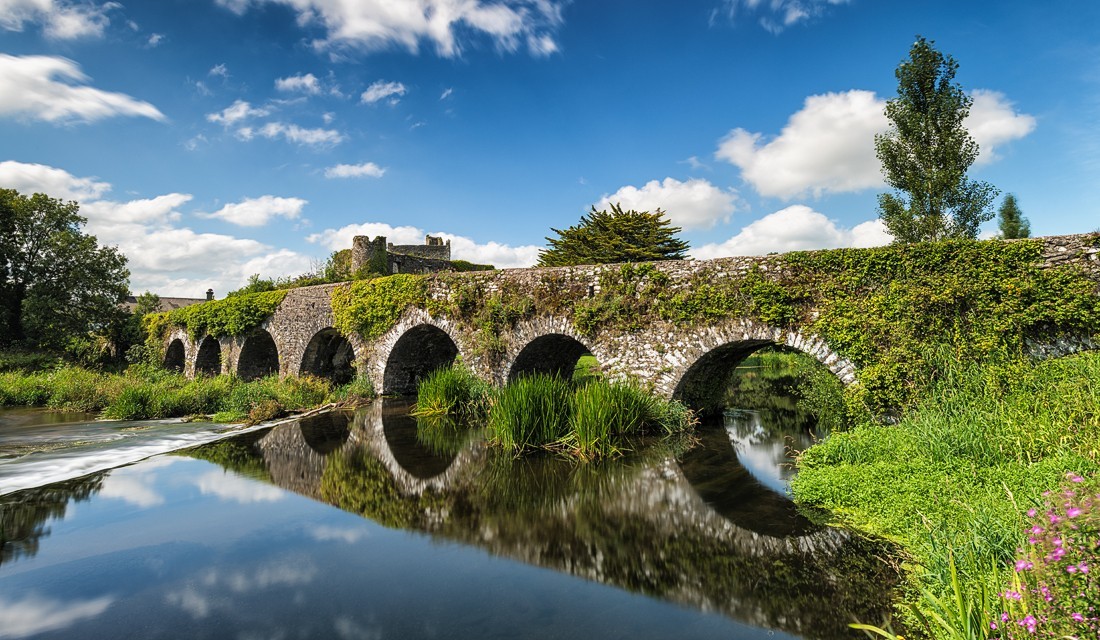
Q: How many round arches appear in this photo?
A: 7